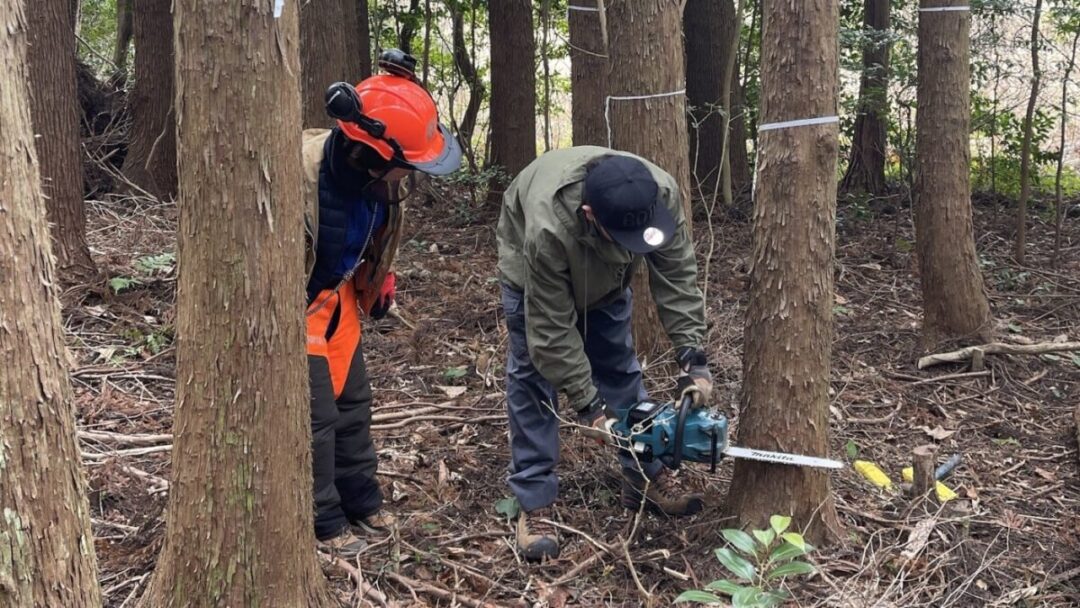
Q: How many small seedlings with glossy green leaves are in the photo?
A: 1